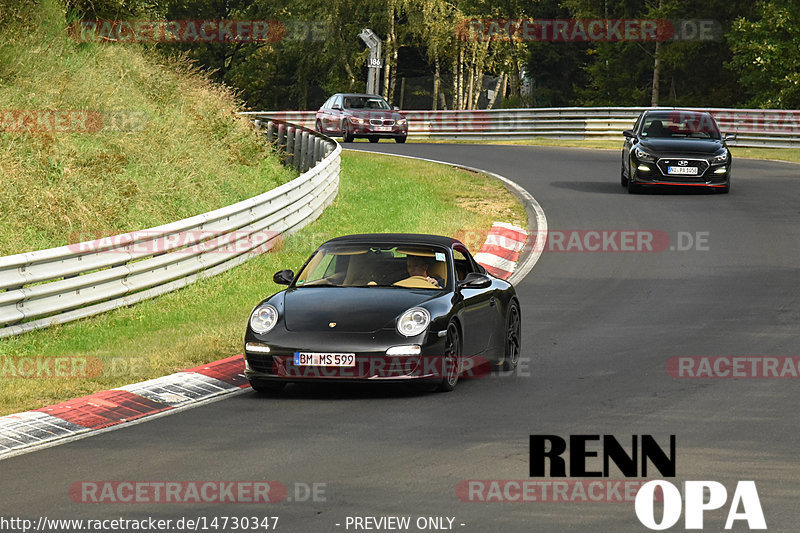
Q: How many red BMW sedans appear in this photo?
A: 1